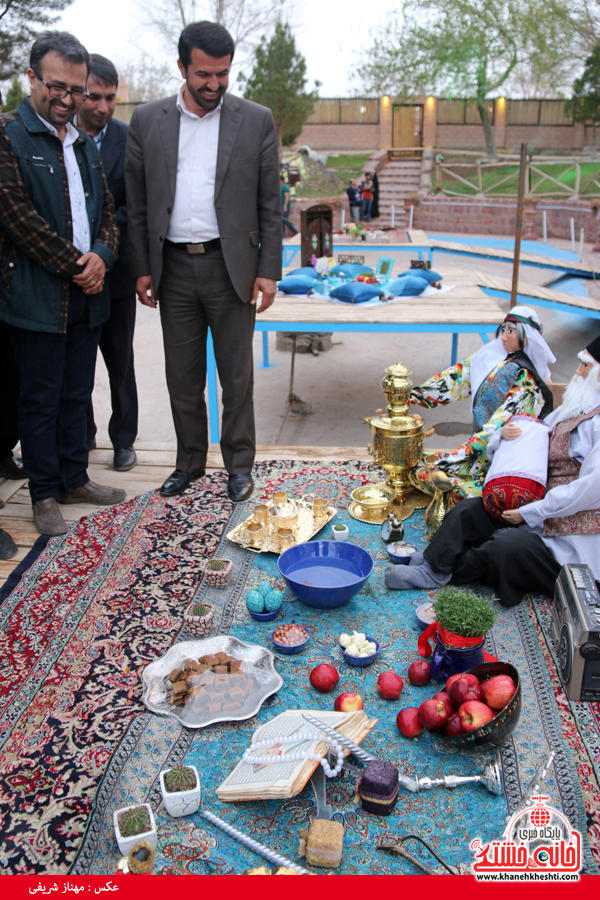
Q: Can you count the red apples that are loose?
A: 5